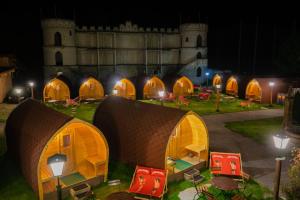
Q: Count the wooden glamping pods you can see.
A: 10